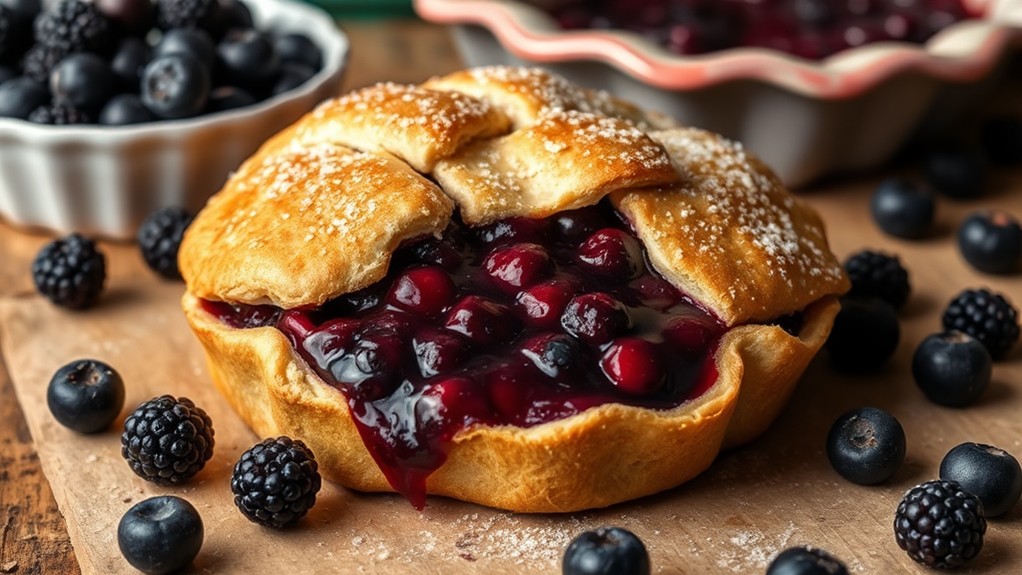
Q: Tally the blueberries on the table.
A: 11